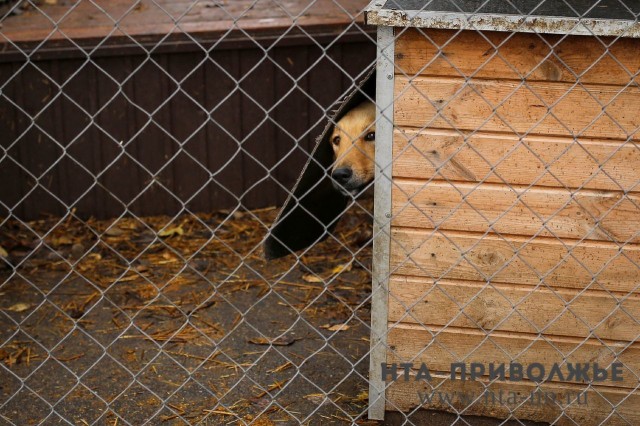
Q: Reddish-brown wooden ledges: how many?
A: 1